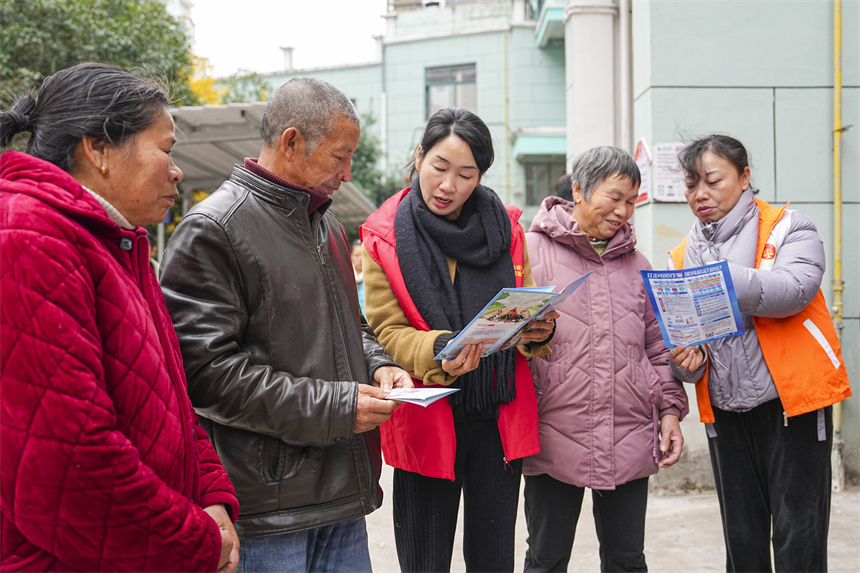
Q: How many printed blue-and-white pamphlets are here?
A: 3